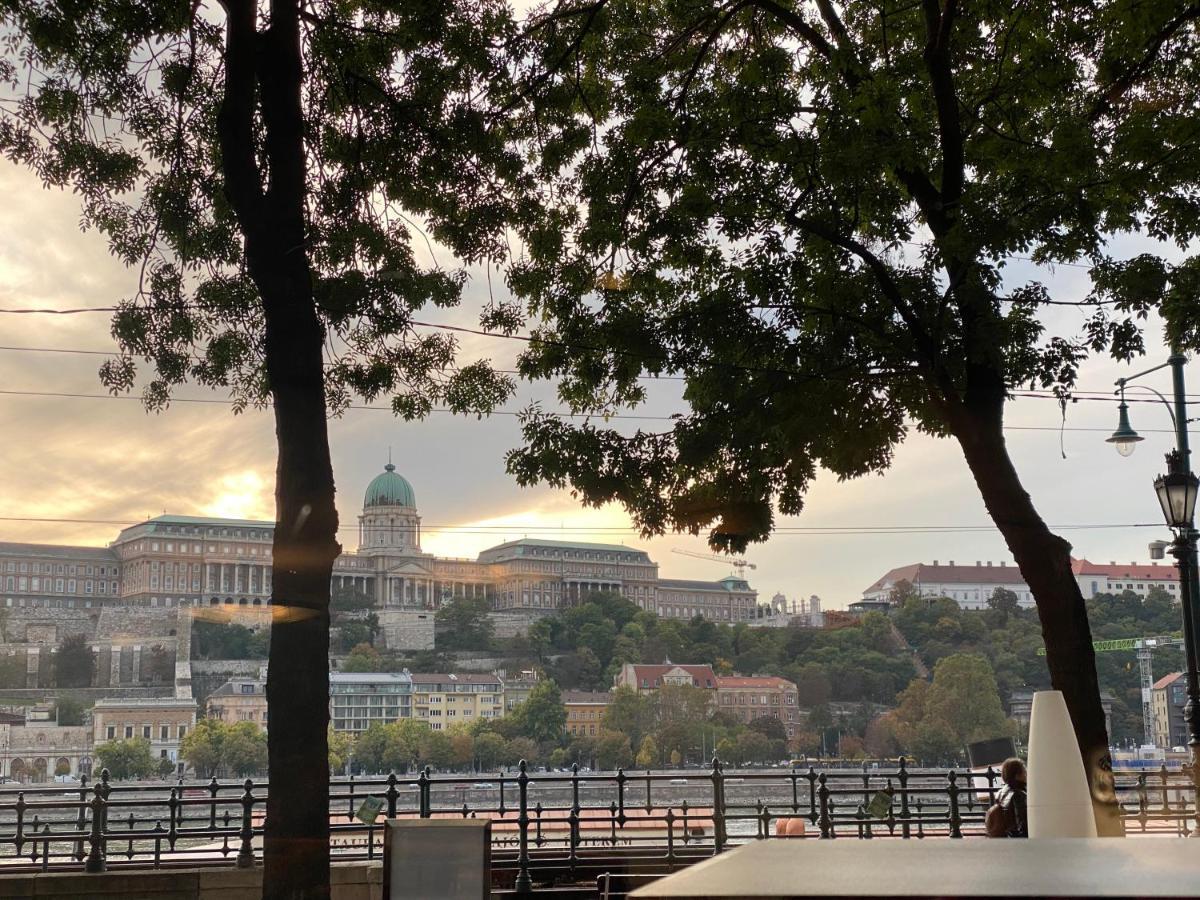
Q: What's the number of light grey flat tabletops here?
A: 1